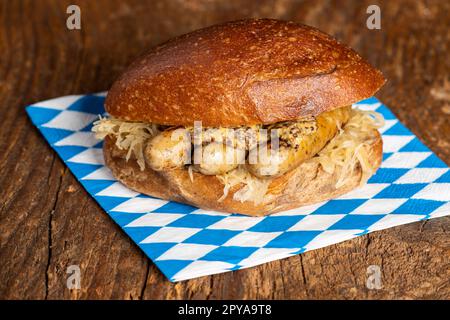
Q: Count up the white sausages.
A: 3